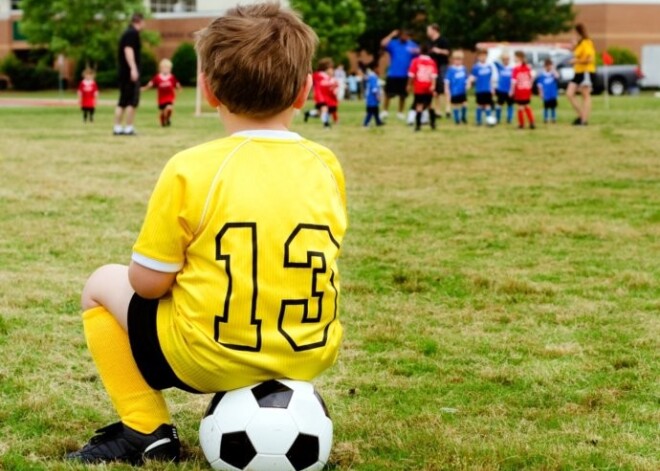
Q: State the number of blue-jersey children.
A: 5